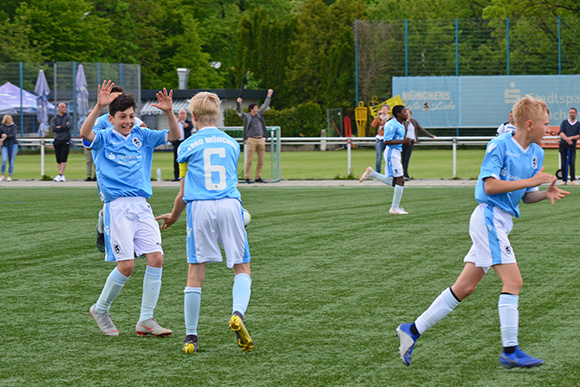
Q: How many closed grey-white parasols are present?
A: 2